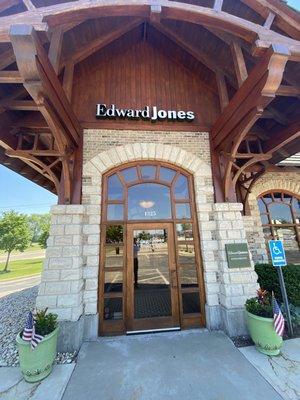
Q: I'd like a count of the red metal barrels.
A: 0